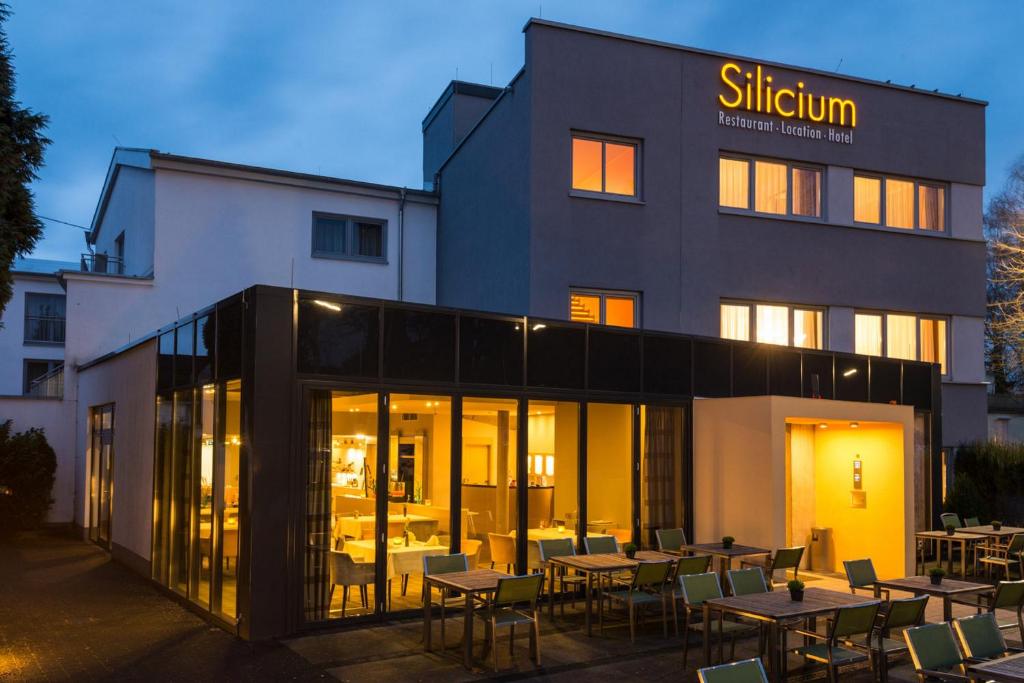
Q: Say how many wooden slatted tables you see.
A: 8